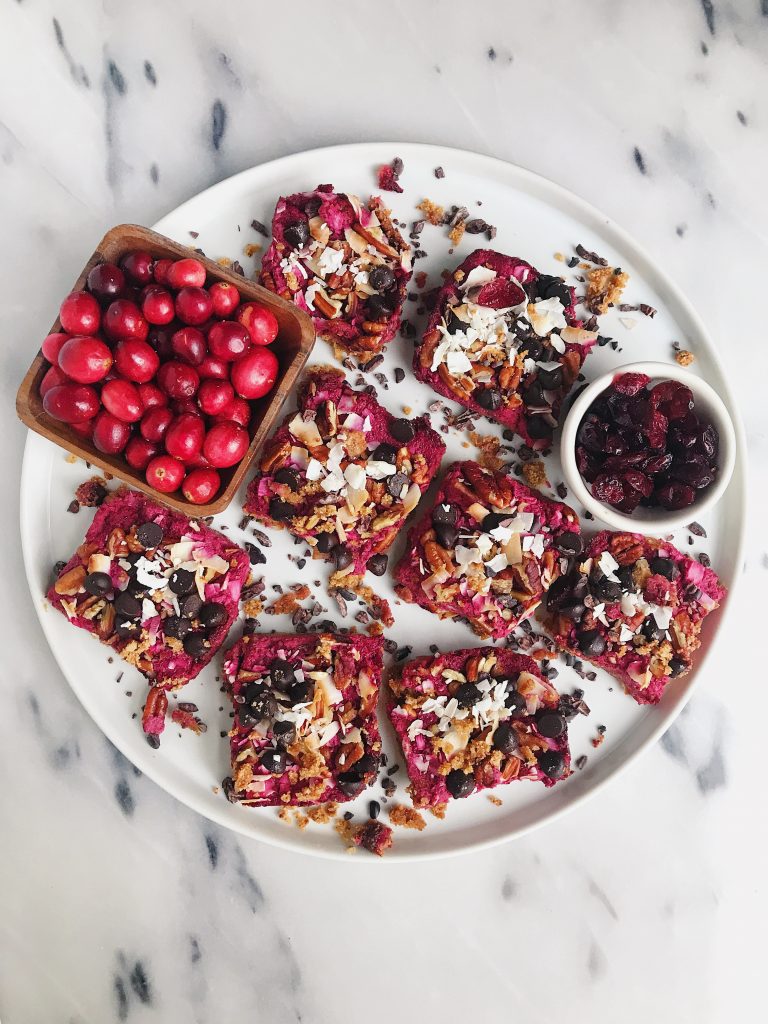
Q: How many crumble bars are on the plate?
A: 8